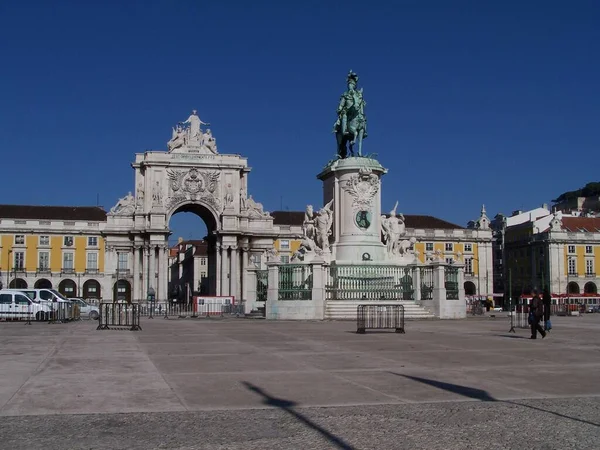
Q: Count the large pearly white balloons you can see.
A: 0